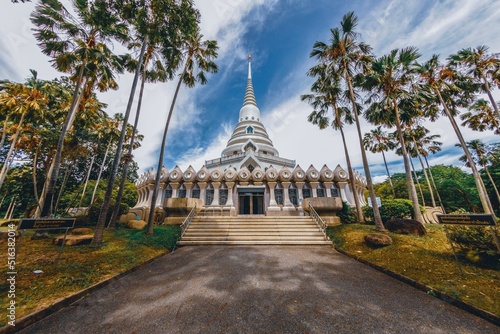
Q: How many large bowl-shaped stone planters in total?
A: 2